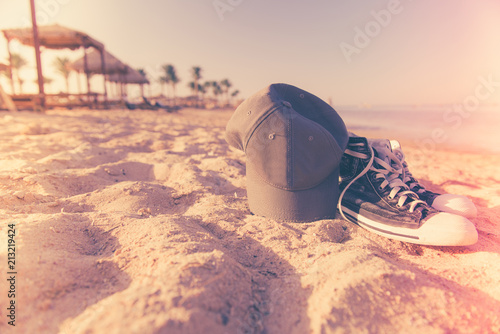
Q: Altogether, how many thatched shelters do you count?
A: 3